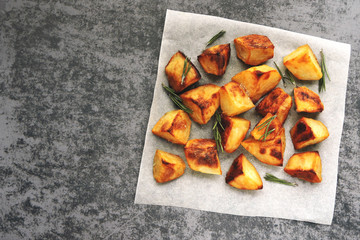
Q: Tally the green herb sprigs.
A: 8